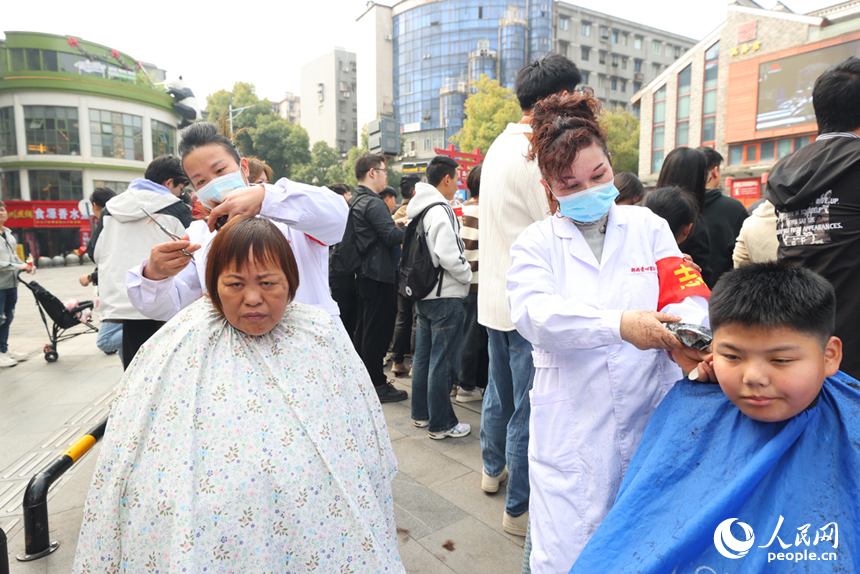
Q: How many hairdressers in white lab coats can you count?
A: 2